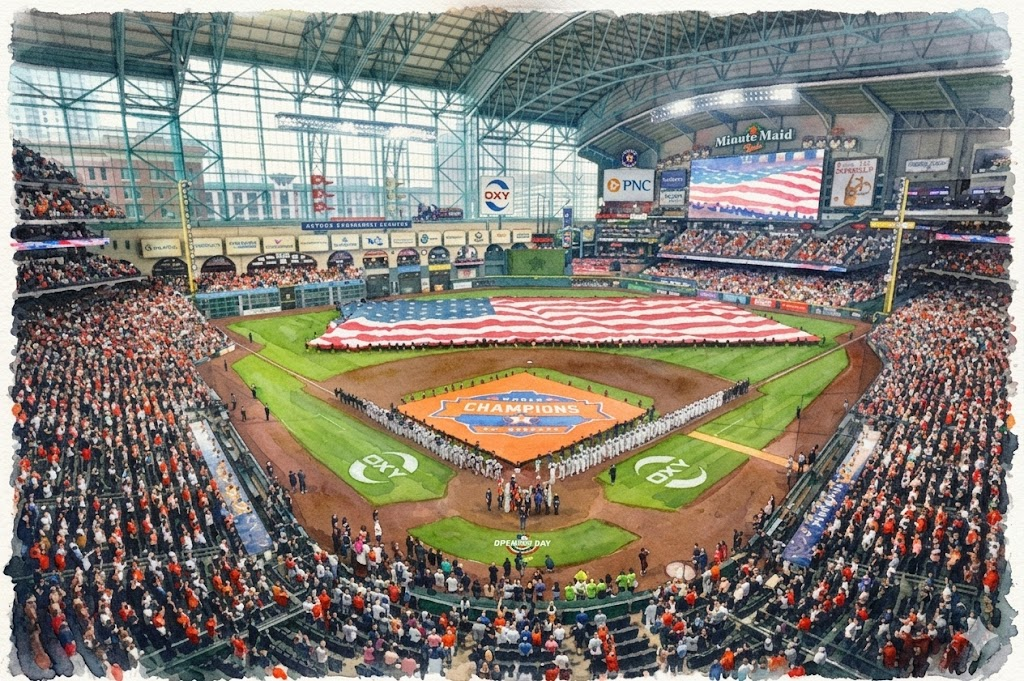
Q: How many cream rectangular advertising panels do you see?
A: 13